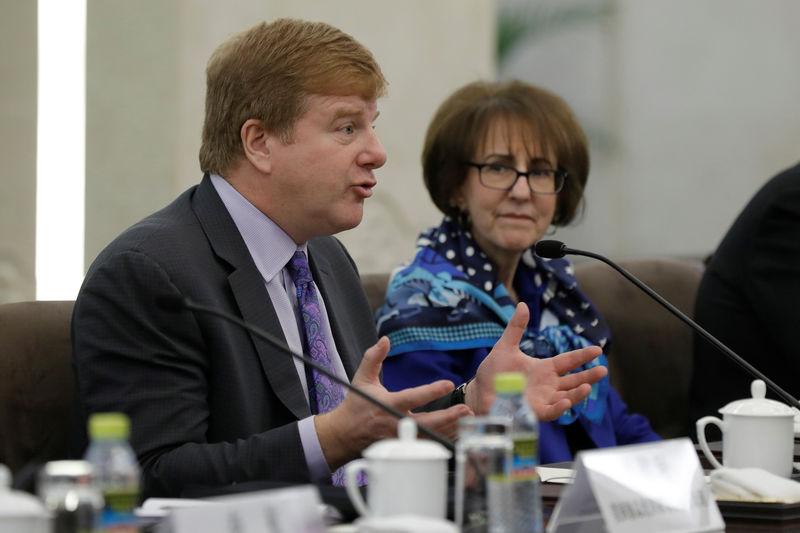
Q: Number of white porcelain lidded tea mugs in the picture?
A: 3